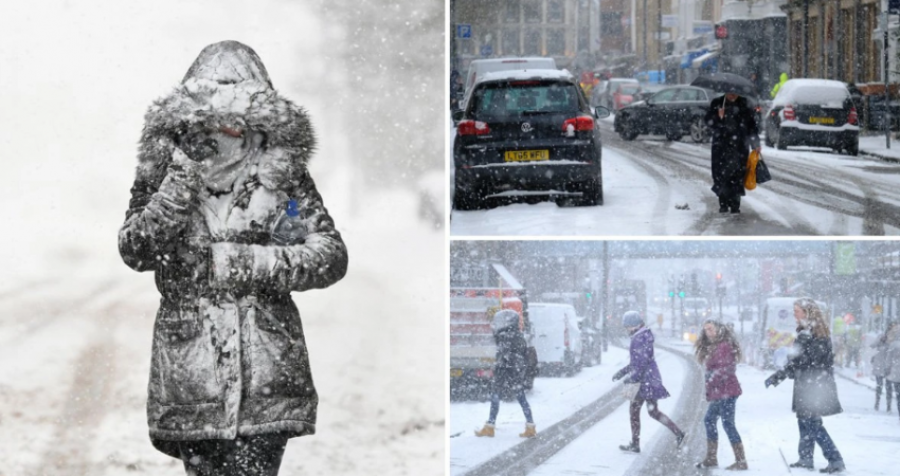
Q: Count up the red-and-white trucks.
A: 1